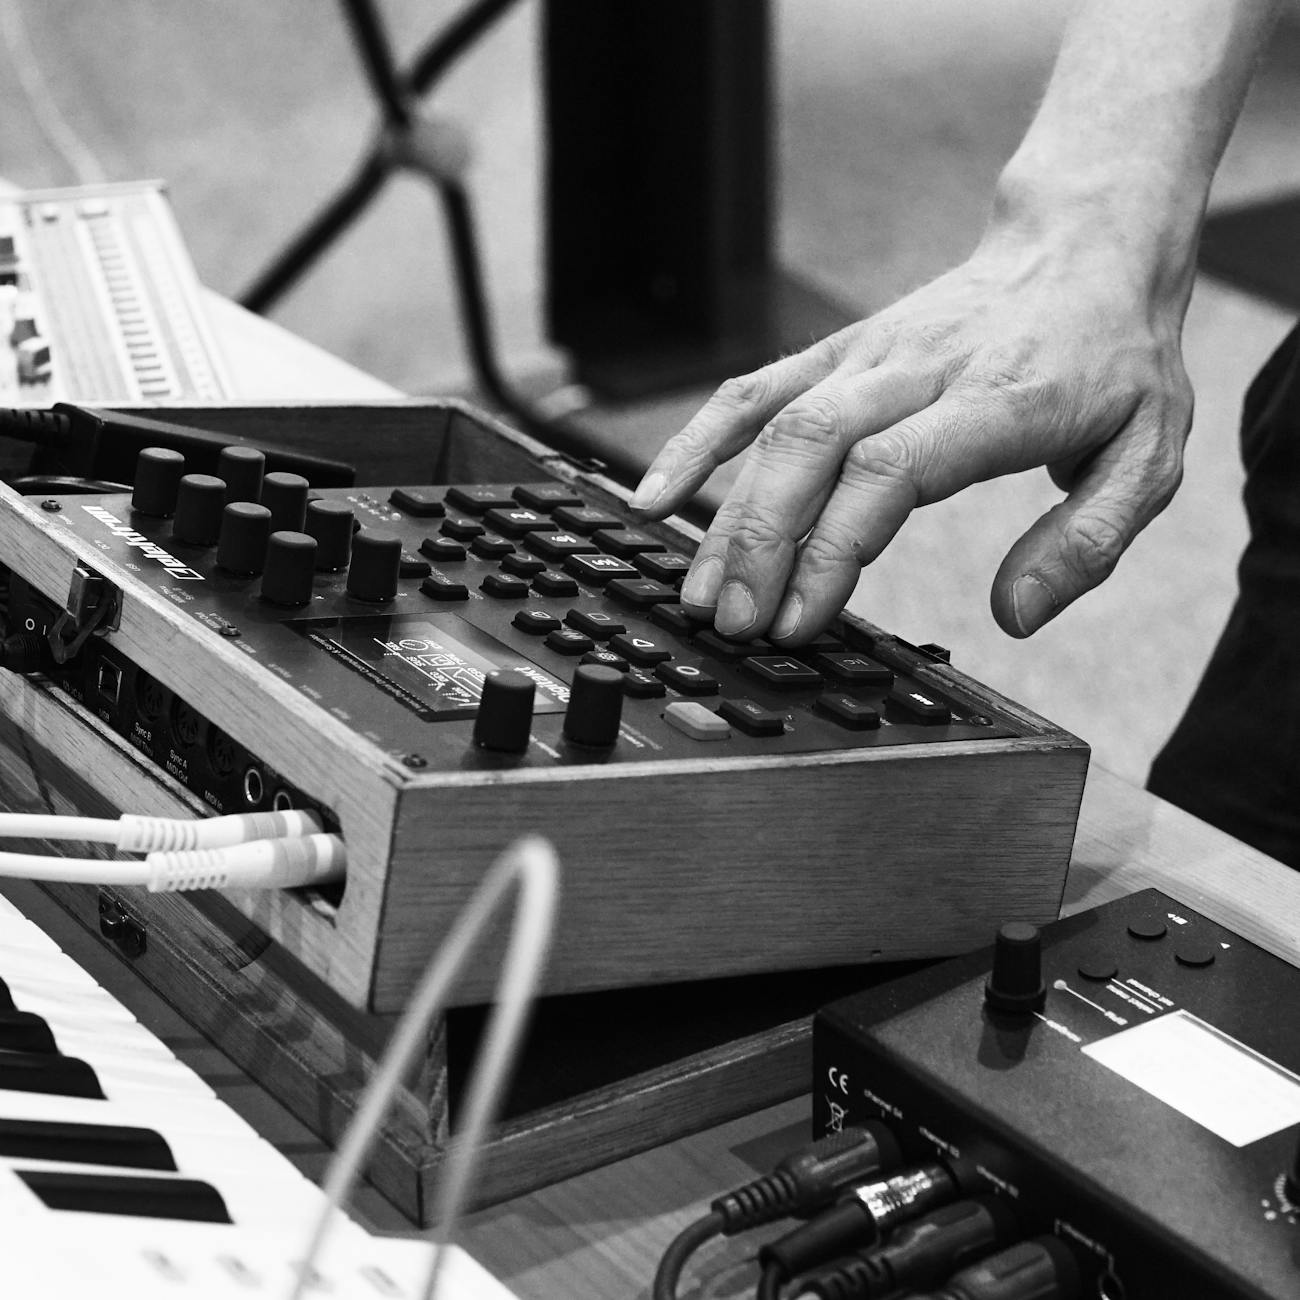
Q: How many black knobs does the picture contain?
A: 11